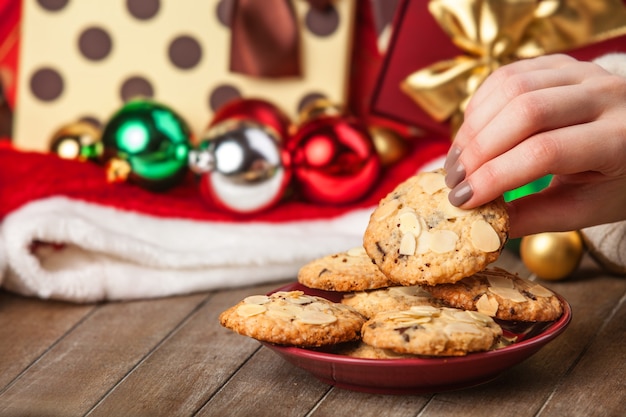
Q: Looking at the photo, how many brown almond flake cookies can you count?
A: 7